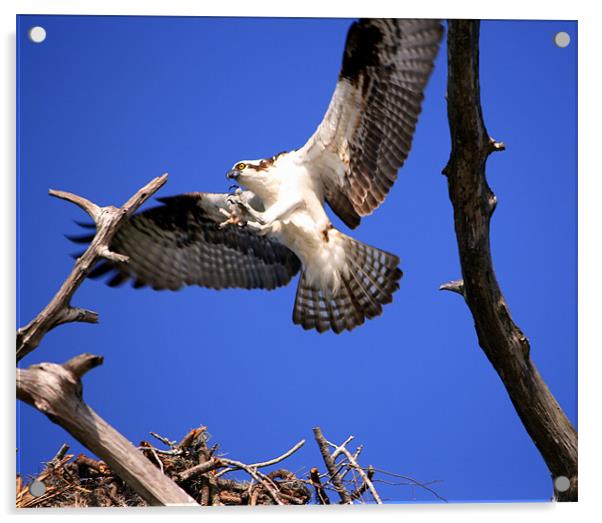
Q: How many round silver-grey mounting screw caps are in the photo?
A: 4